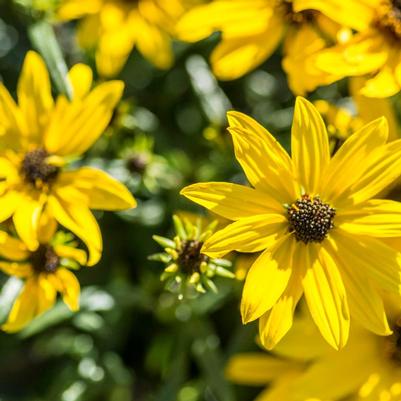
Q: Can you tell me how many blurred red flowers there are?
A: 0